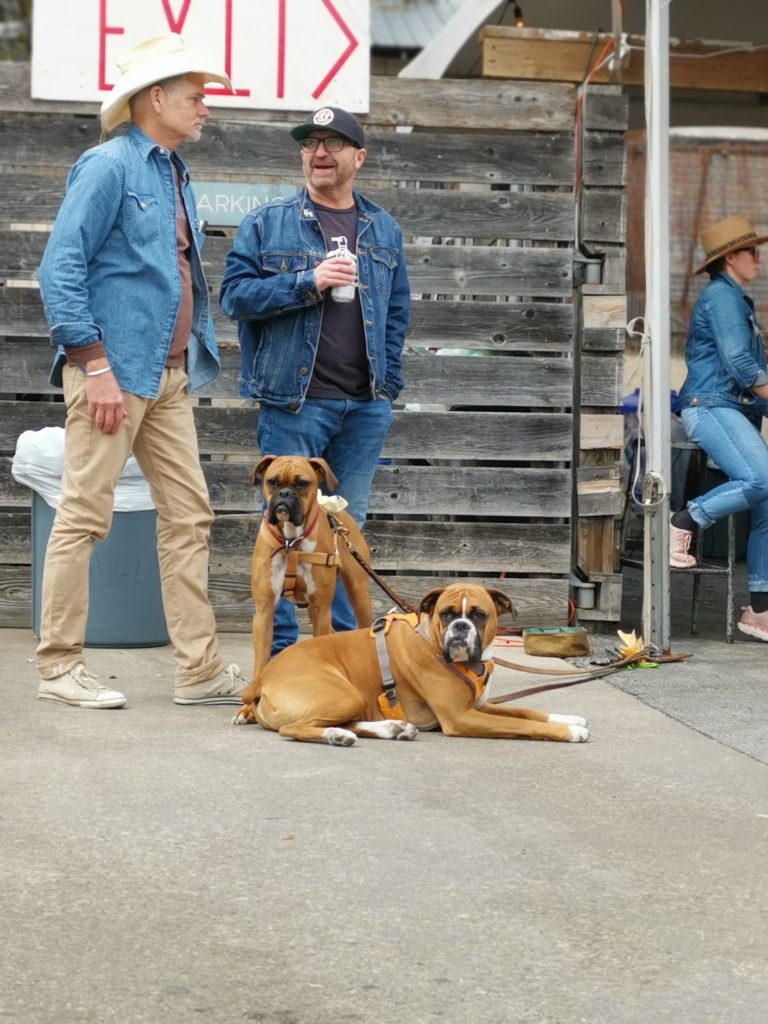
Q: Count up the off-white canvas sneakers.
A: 2